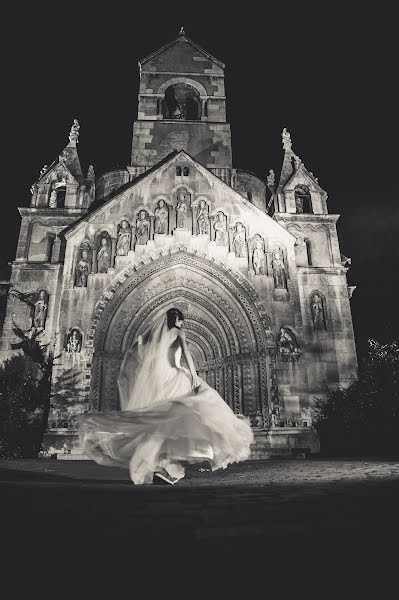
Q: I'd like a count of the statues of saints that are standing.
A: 13